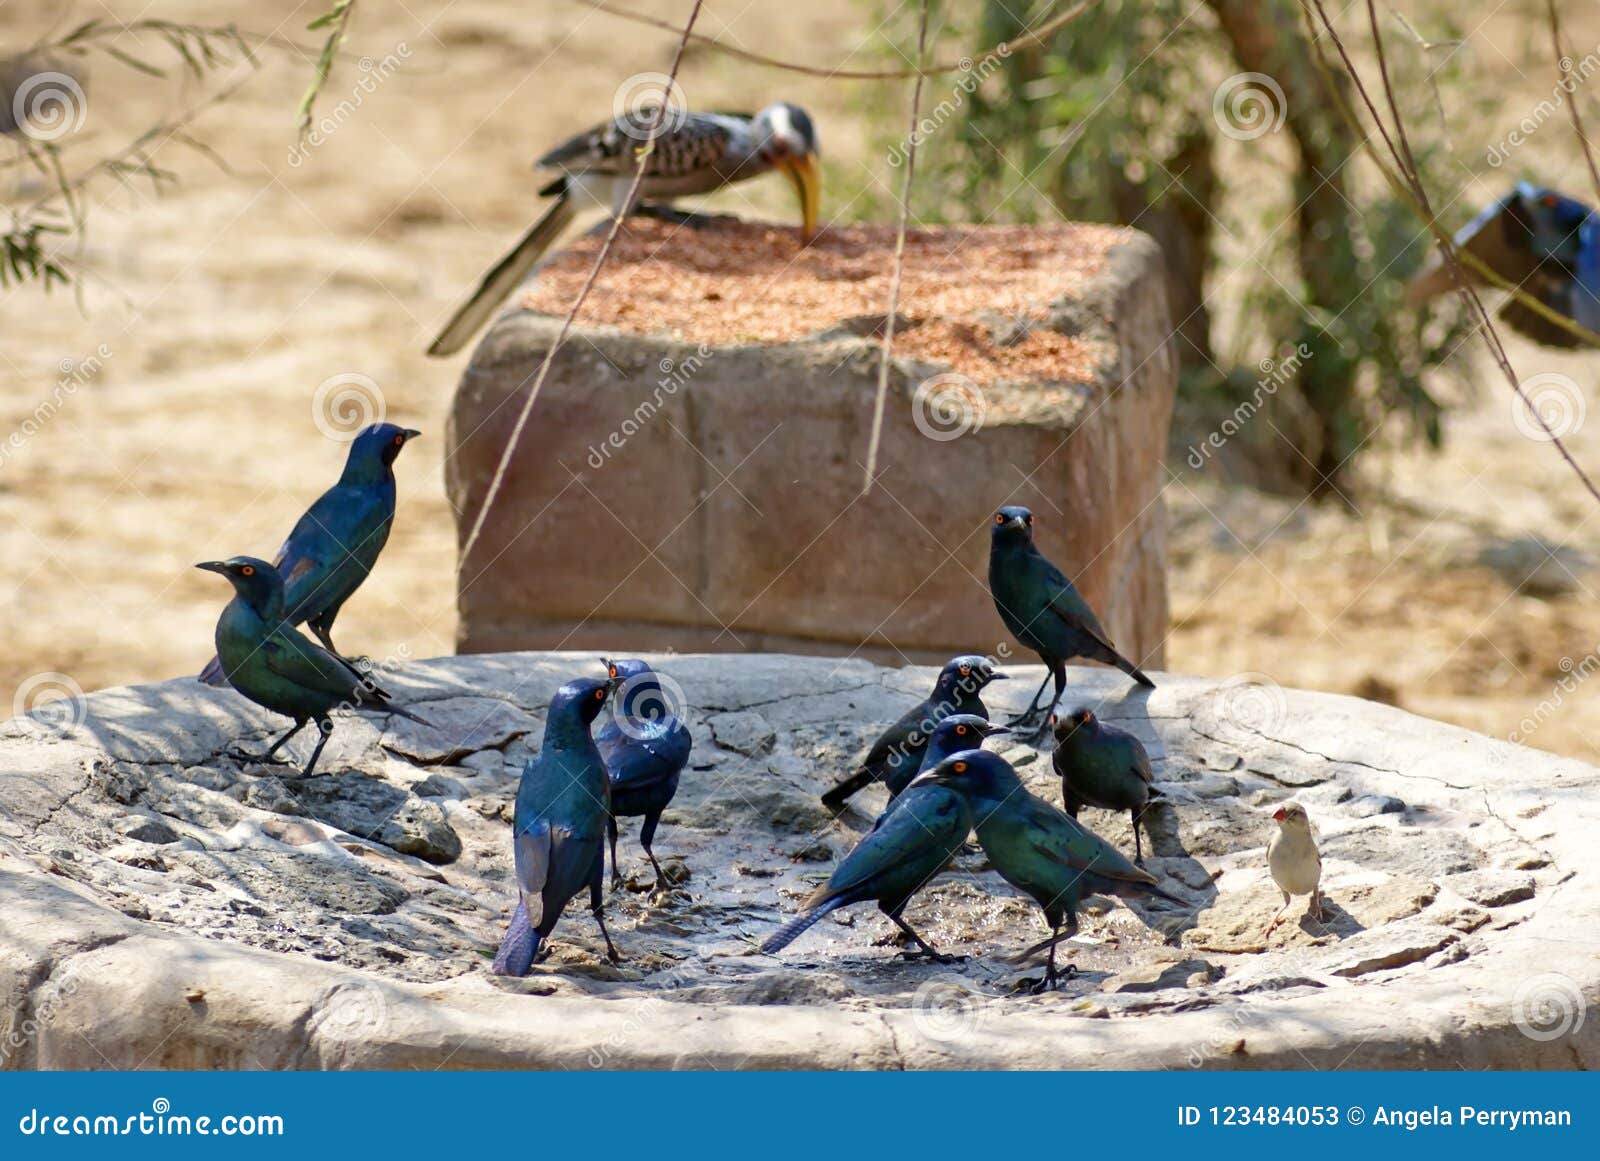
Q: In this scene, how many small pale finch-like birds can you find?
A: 1